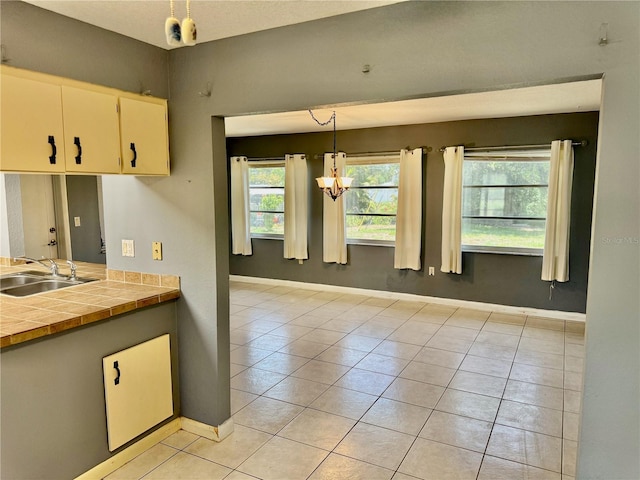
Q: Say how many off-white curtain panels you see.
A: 6